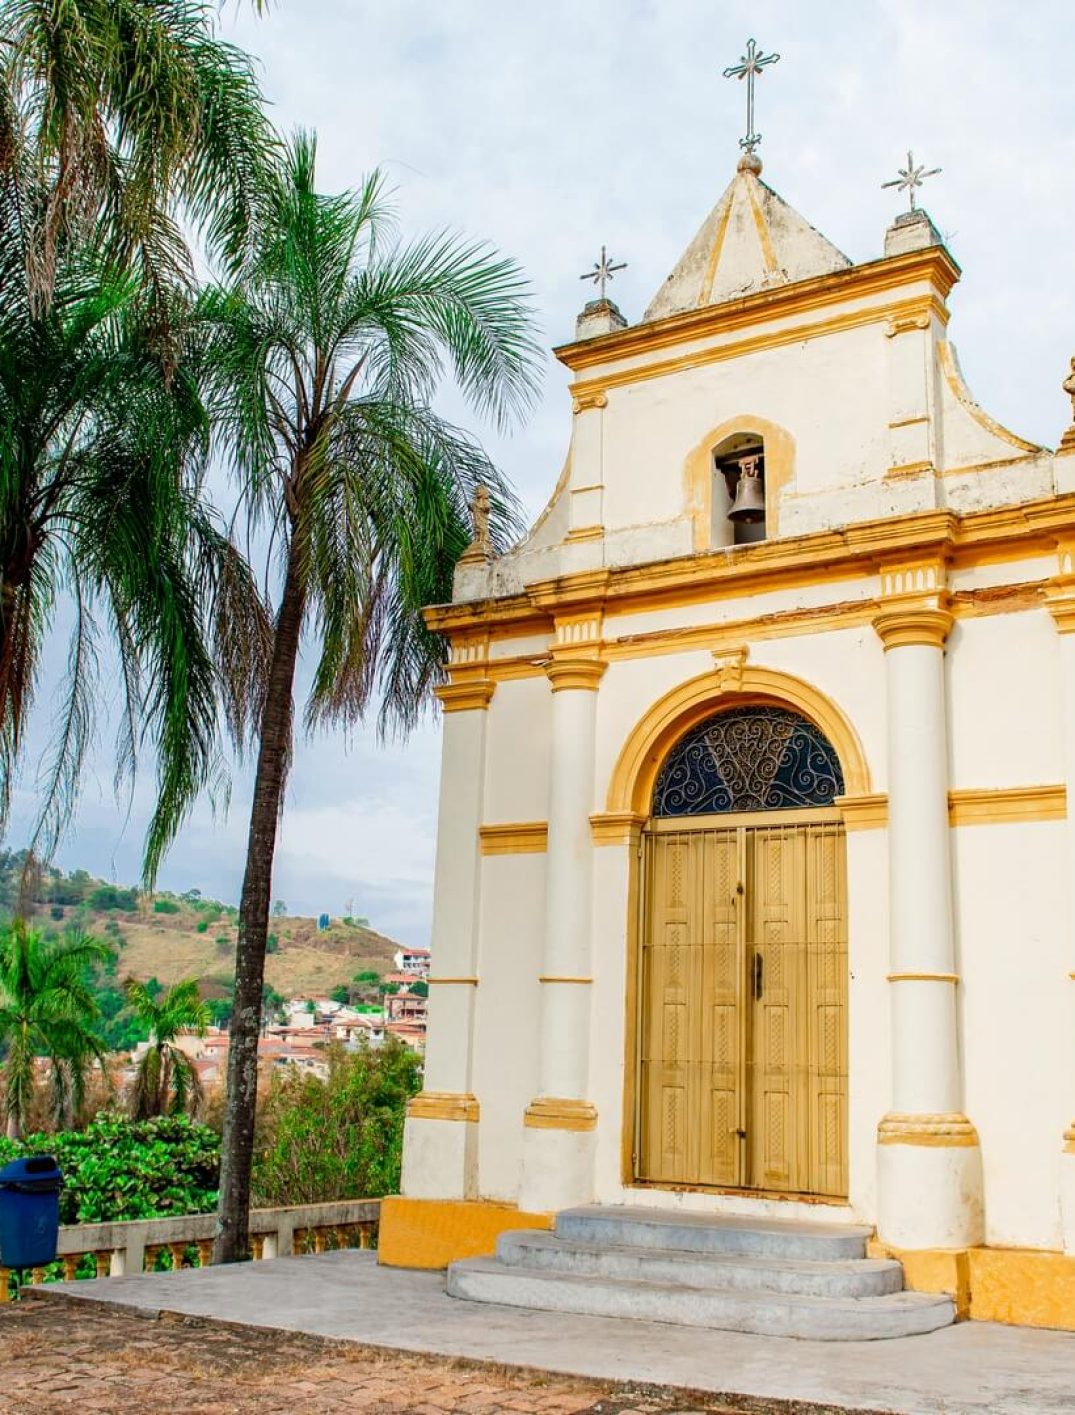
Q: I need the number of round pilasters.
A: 2